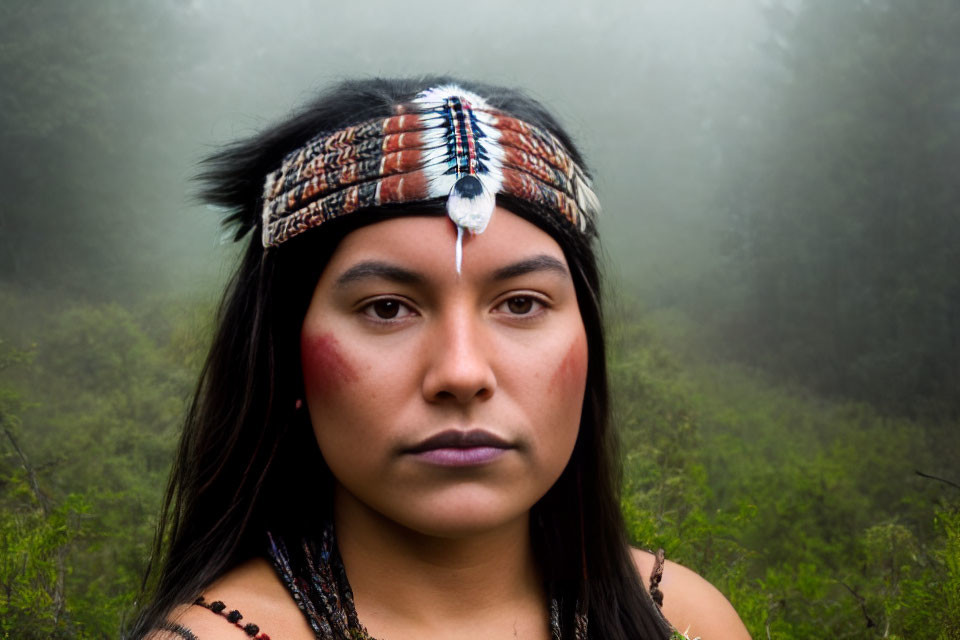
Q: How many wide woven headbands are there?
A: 1